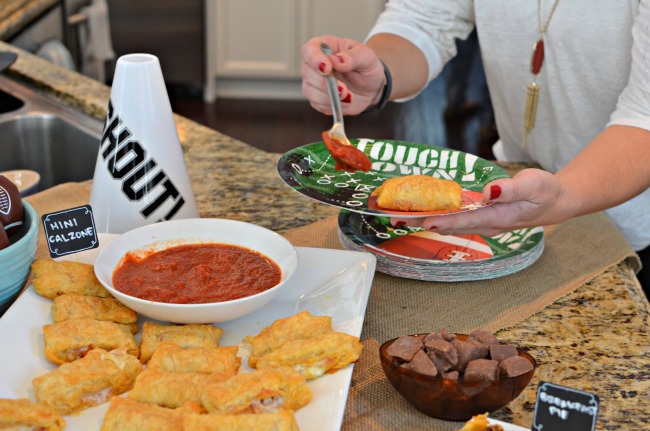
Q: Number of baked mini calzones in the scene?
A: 14